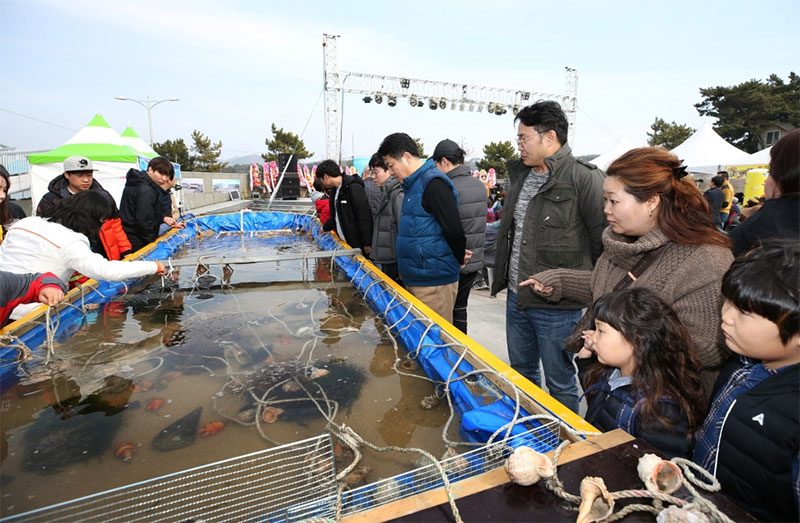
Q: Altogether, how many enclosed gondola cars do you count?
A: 0